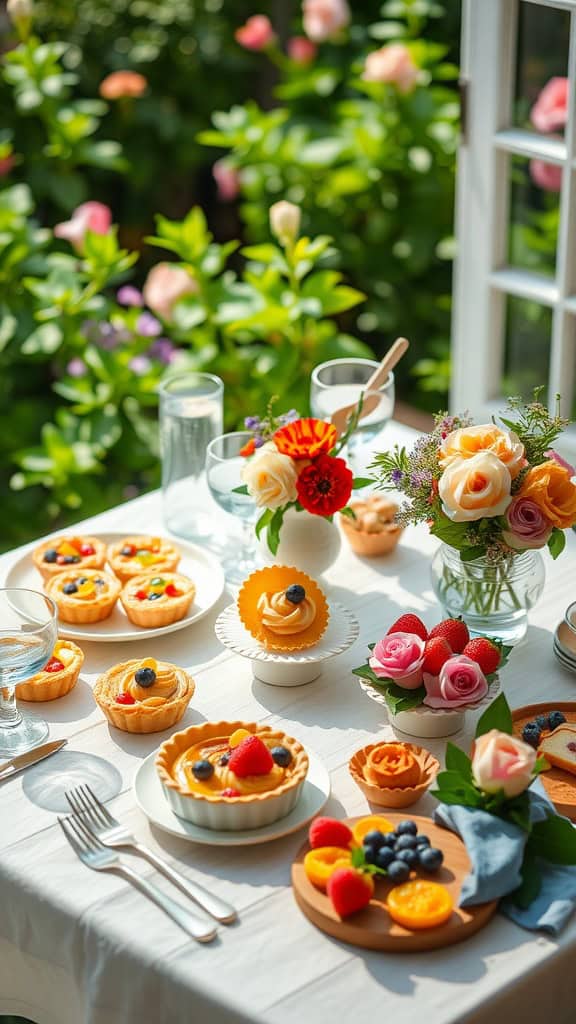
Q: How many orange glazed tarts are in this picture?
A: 1